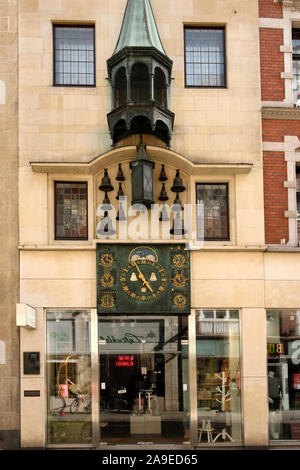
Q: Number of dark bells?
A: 12